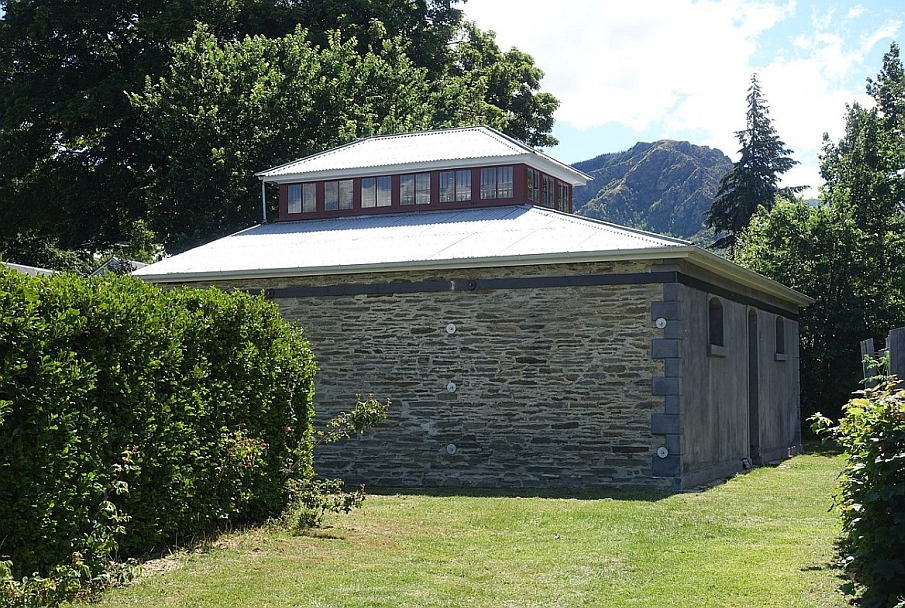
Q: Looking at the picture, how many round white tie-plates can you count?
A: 5